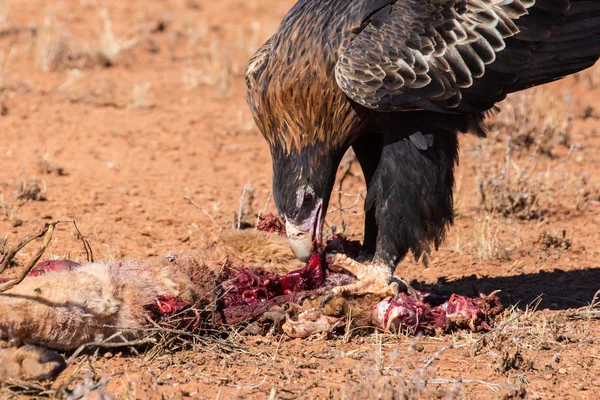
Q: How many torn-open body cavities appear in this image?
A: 1